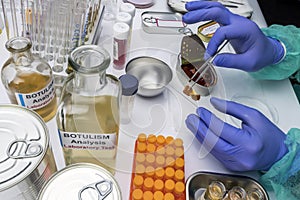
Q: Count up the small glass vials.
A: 3